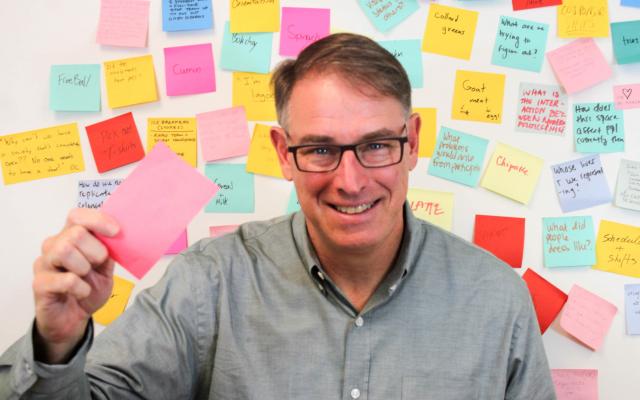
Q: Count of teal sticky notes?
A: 11